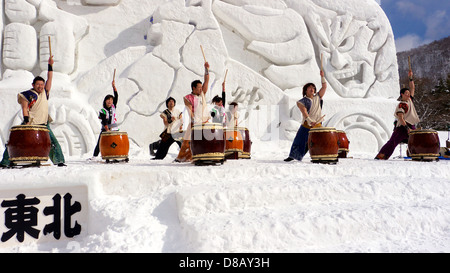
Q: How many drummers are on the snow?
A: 8